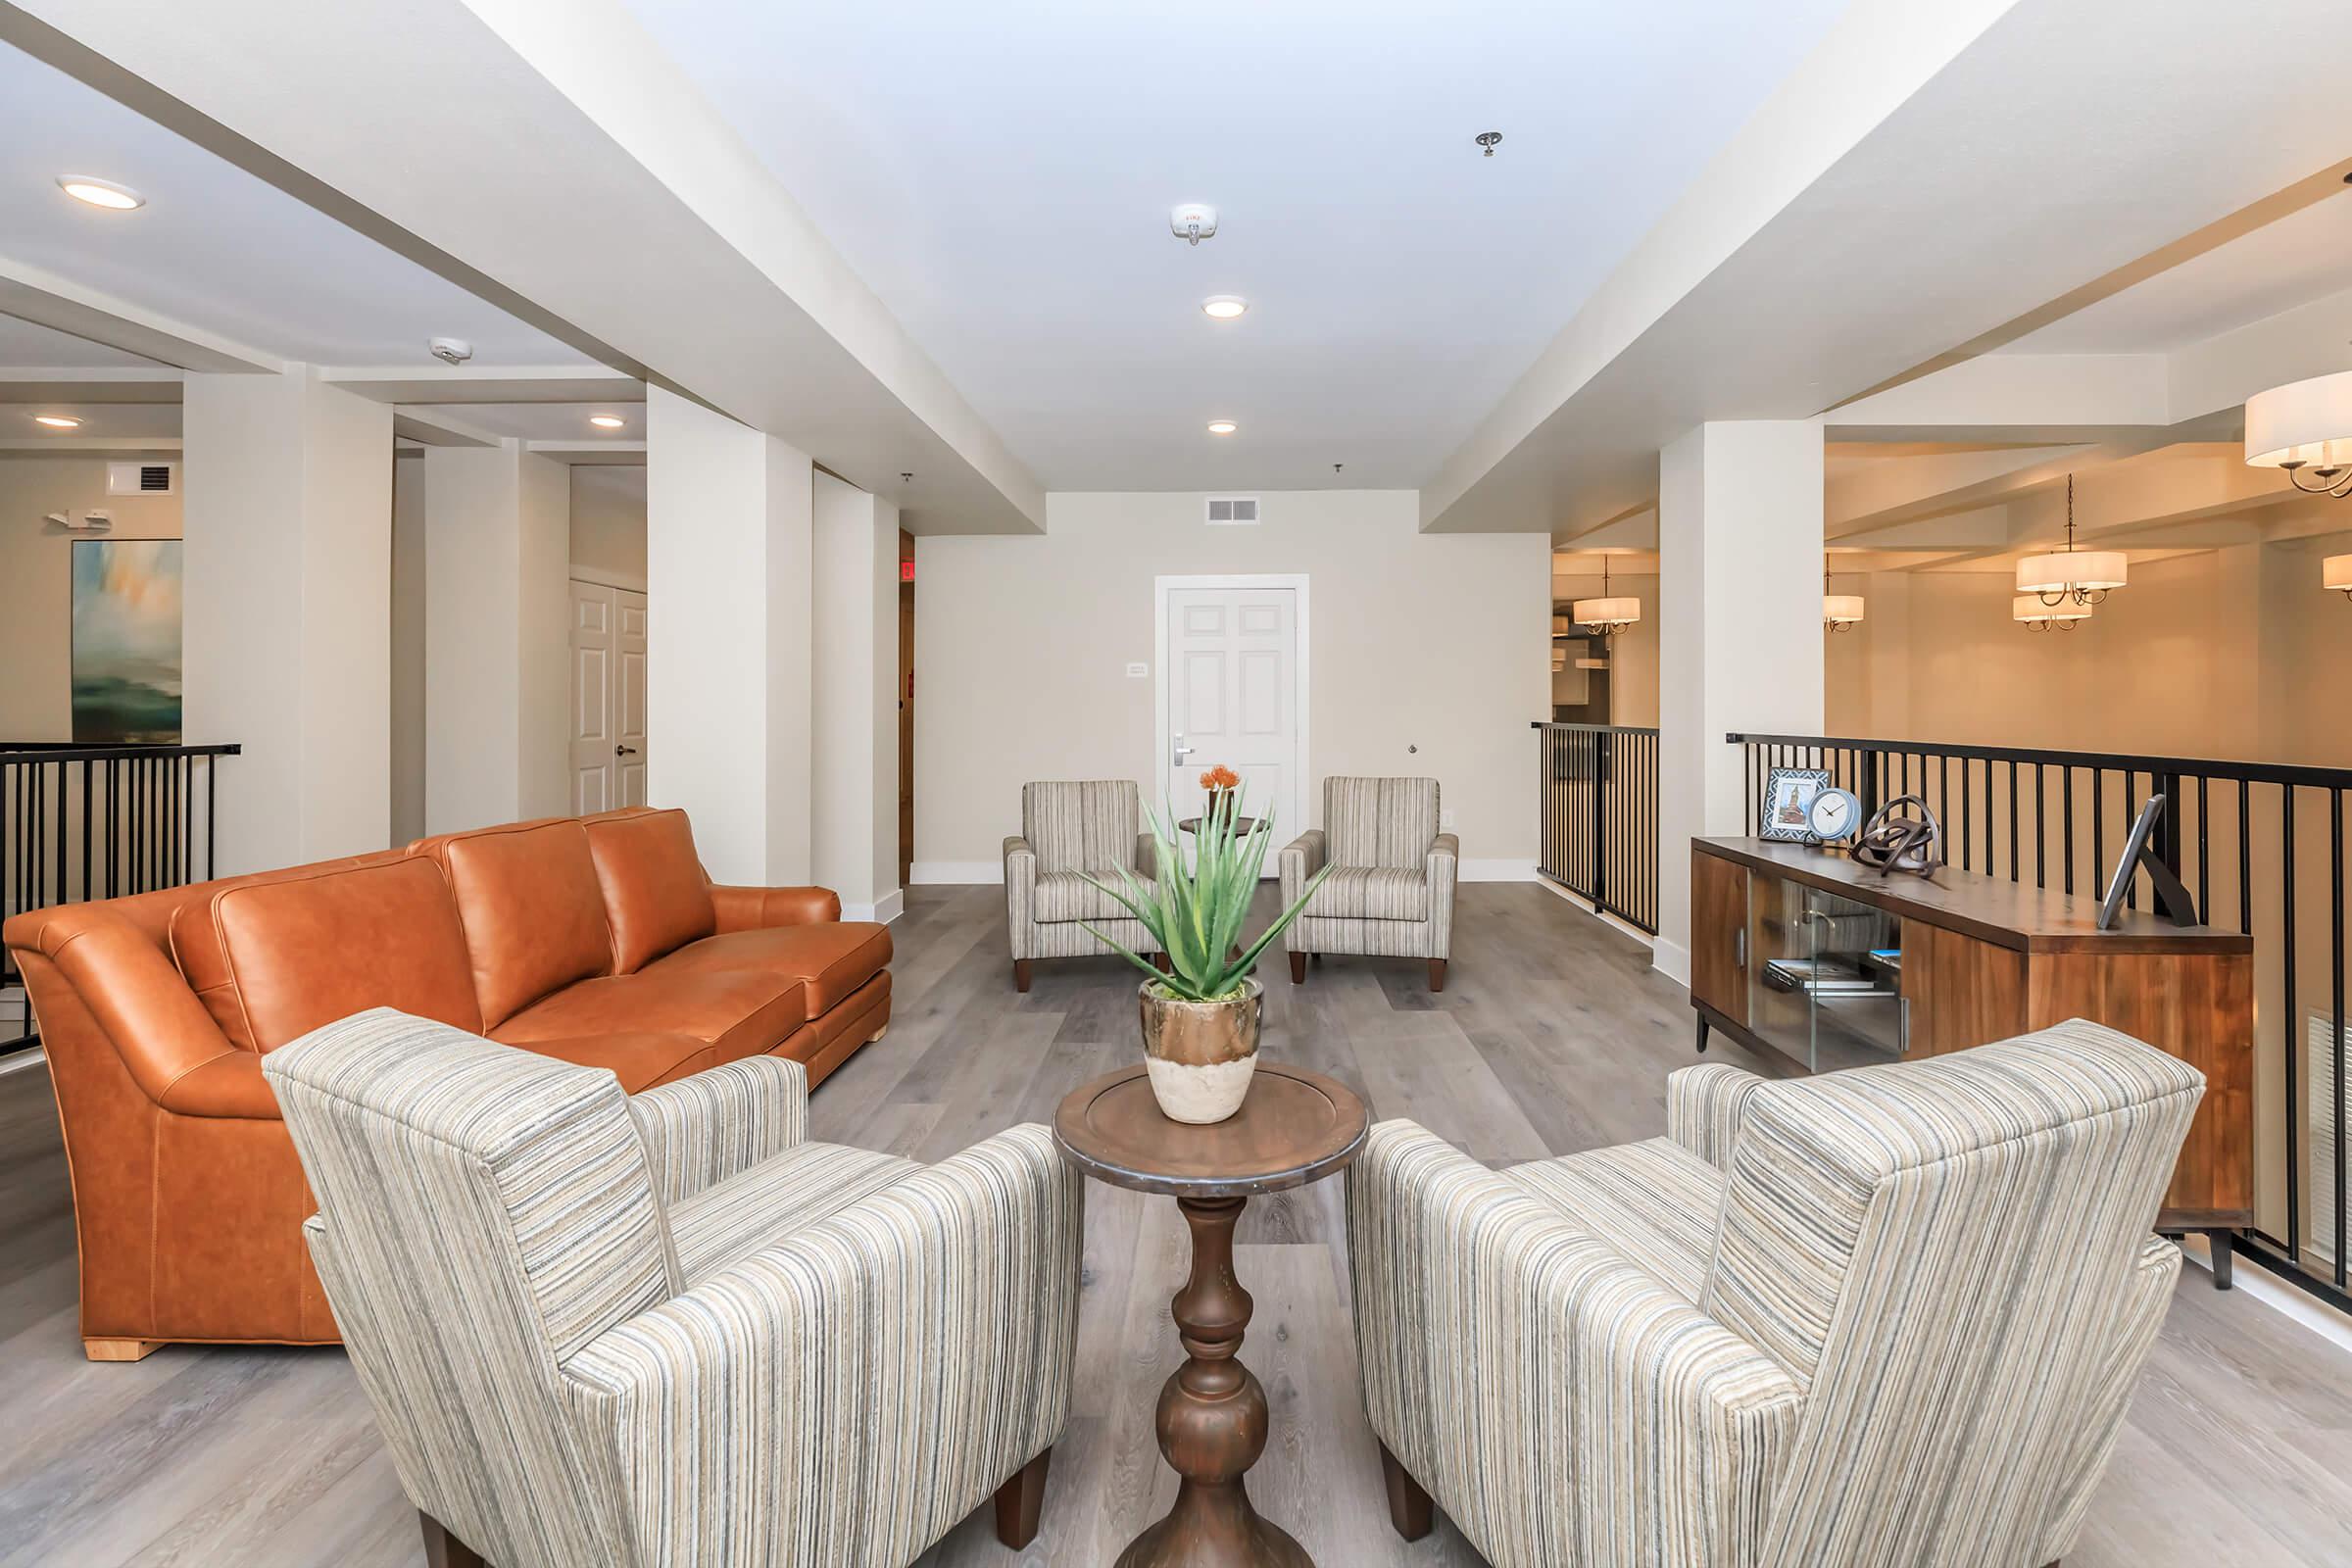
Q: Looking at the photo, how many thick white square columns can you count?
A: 5